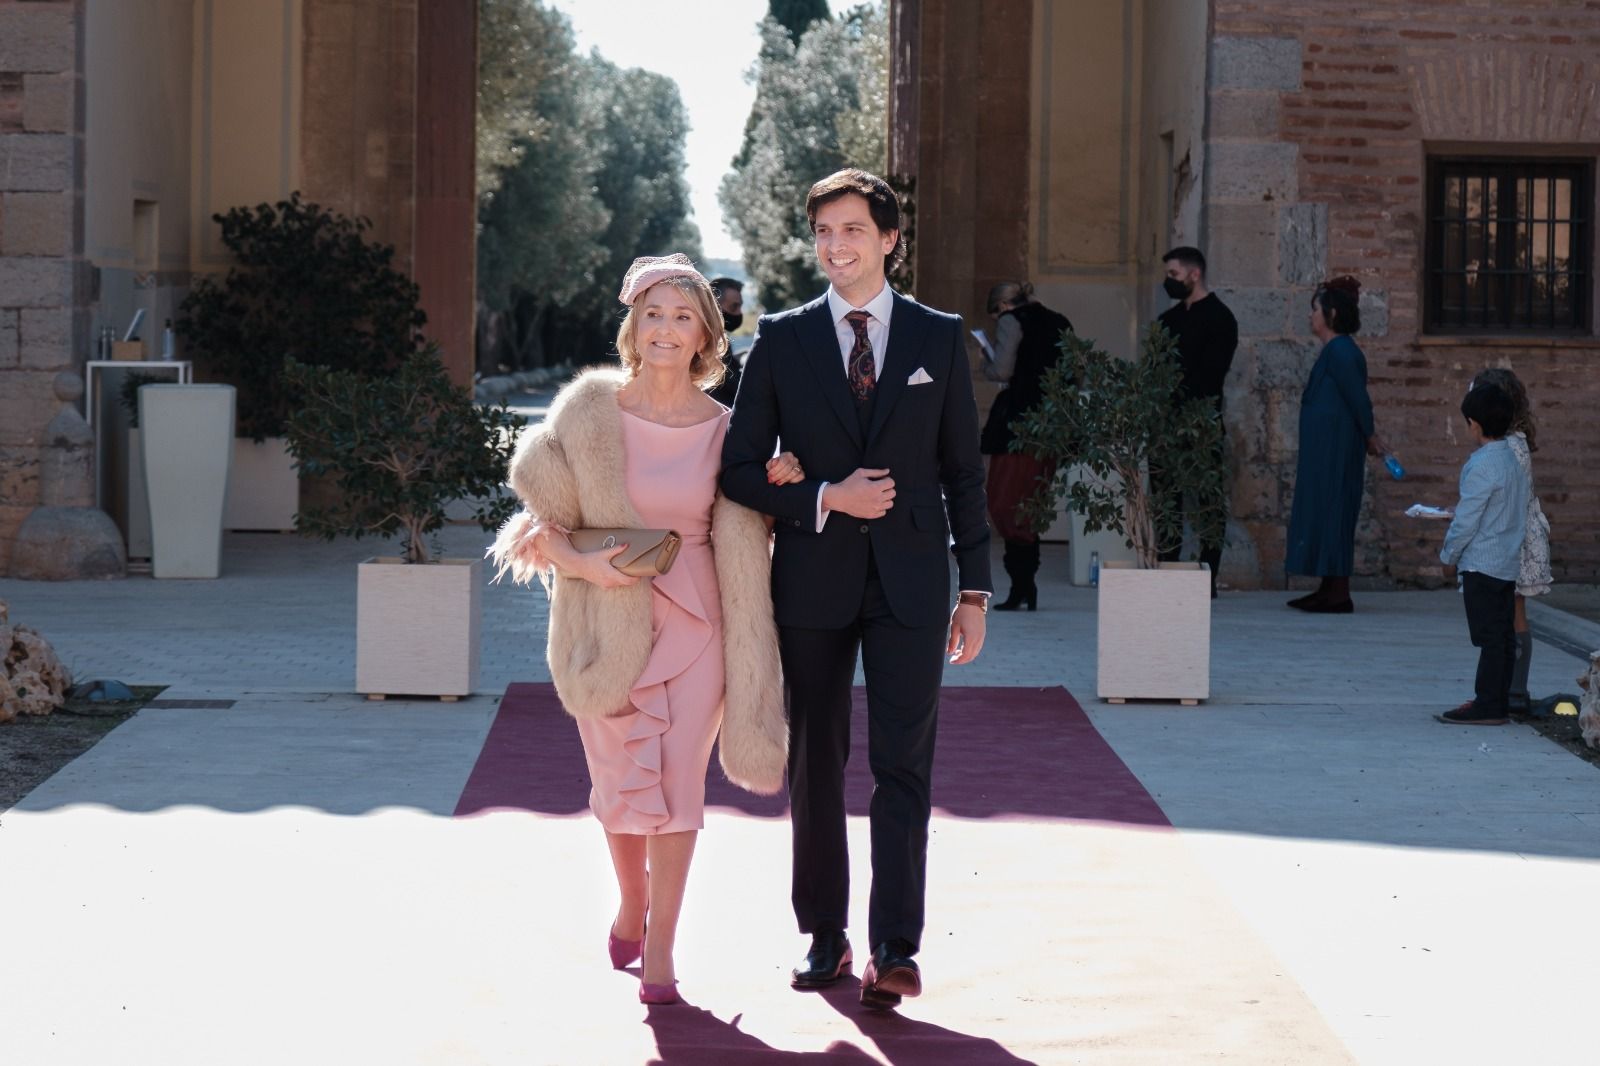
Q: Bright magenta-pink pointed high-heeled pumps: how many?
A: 2